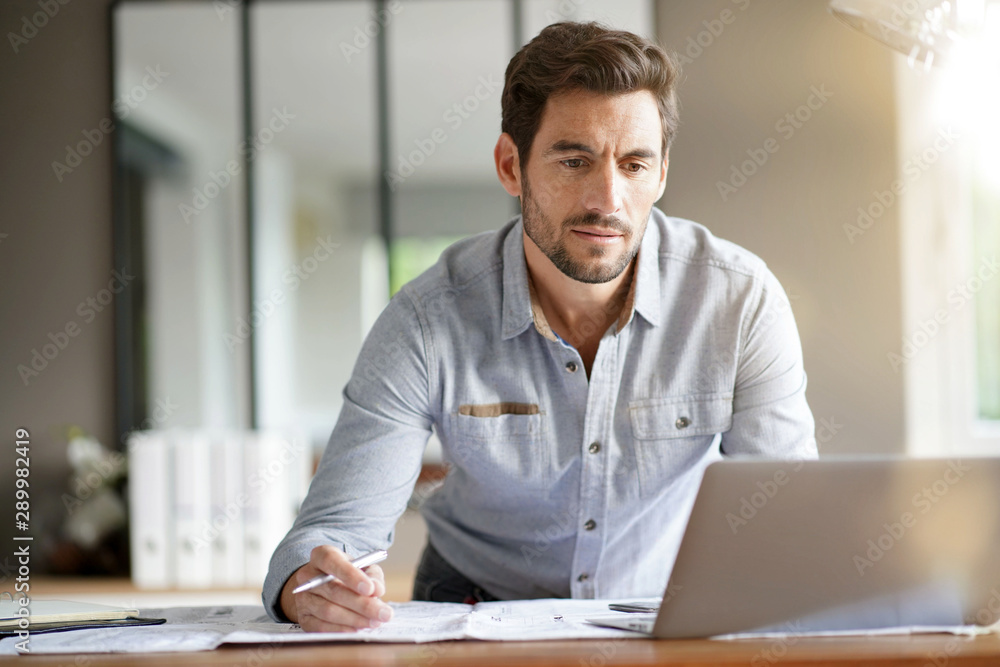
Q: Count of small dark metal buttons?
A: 5